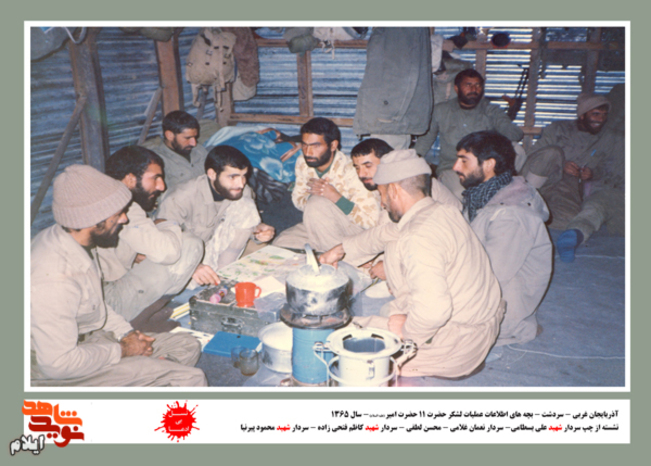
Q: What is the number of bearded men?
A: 10